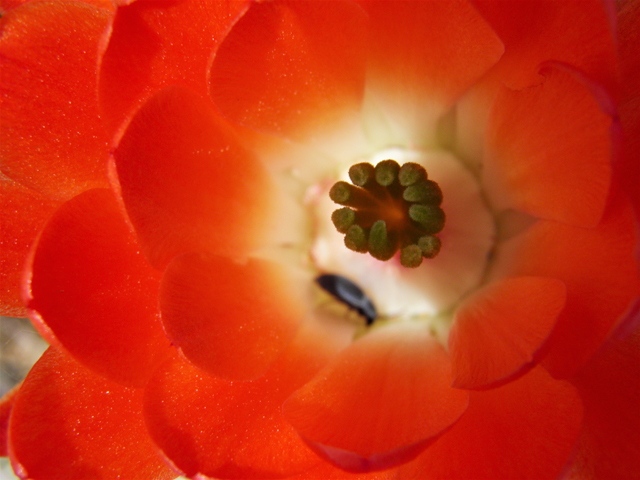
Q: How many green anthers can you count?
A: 11